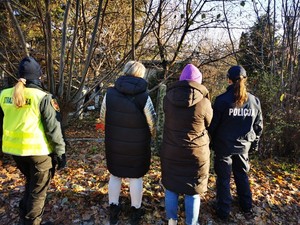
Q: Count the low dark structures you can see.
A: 1